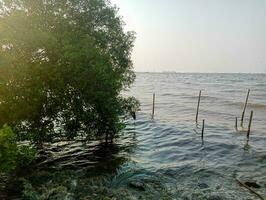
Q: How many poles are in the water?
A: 6